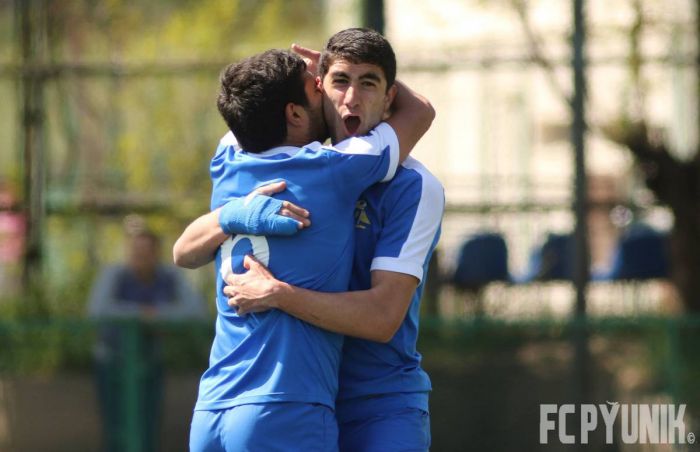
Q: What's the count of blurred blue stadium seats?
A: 3